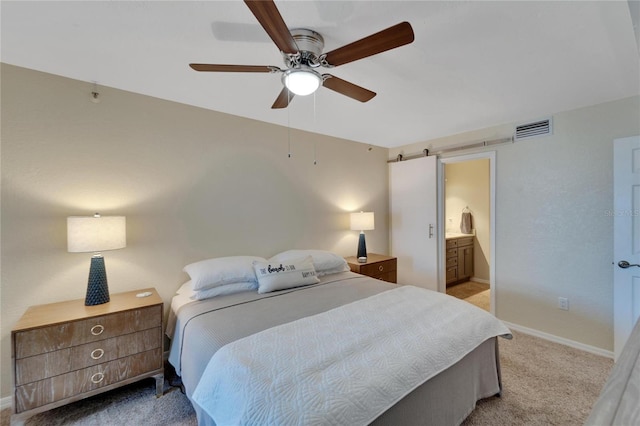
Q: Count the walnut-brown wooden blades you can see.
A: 5